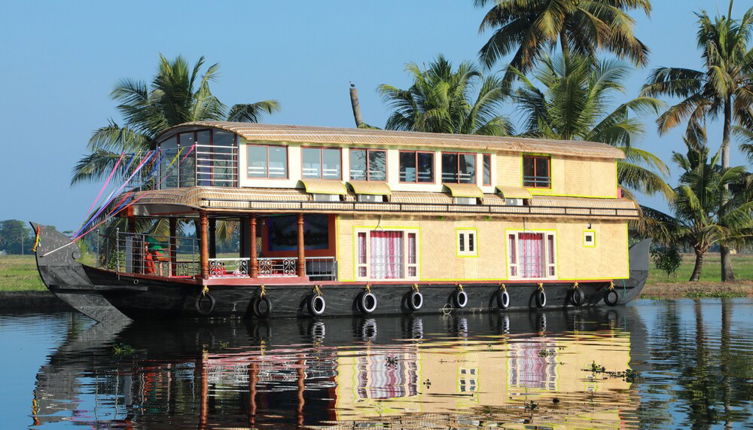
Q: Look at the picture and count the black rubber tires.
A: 10